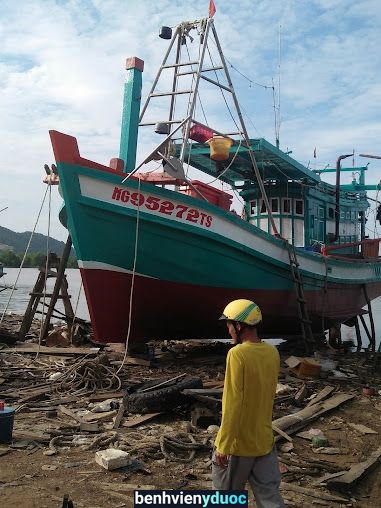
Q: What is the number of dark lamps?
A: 2